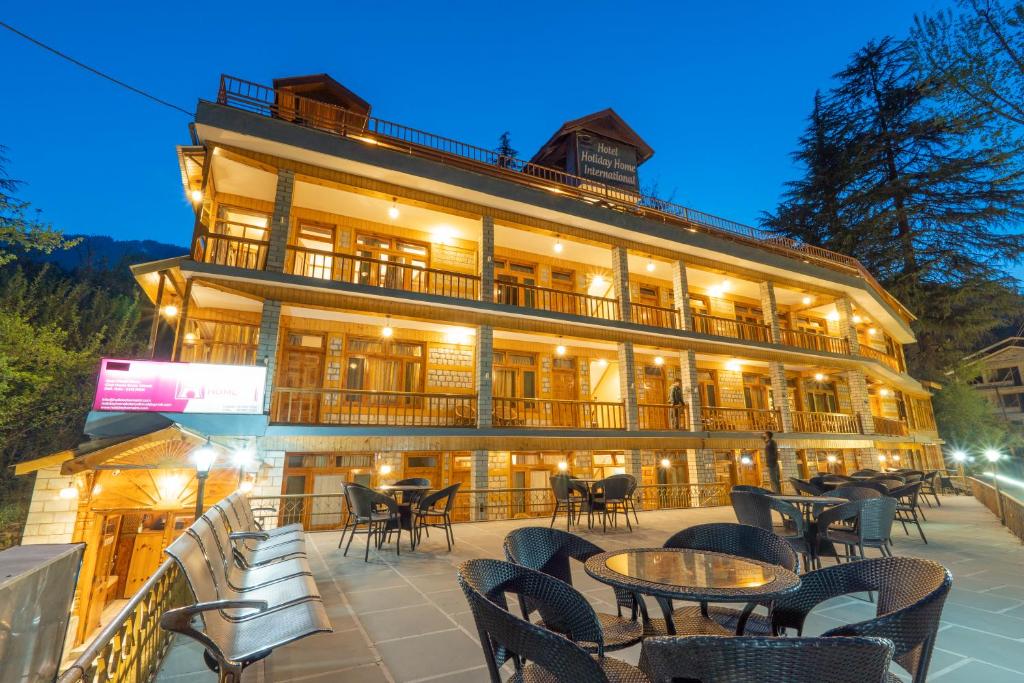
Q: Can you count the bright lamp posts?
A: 4